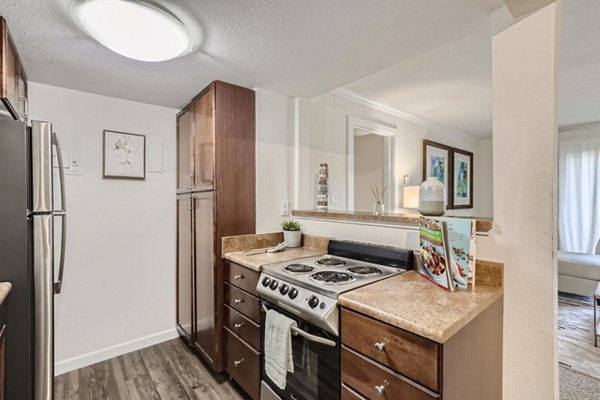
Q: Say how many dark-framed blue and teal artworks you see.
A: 2